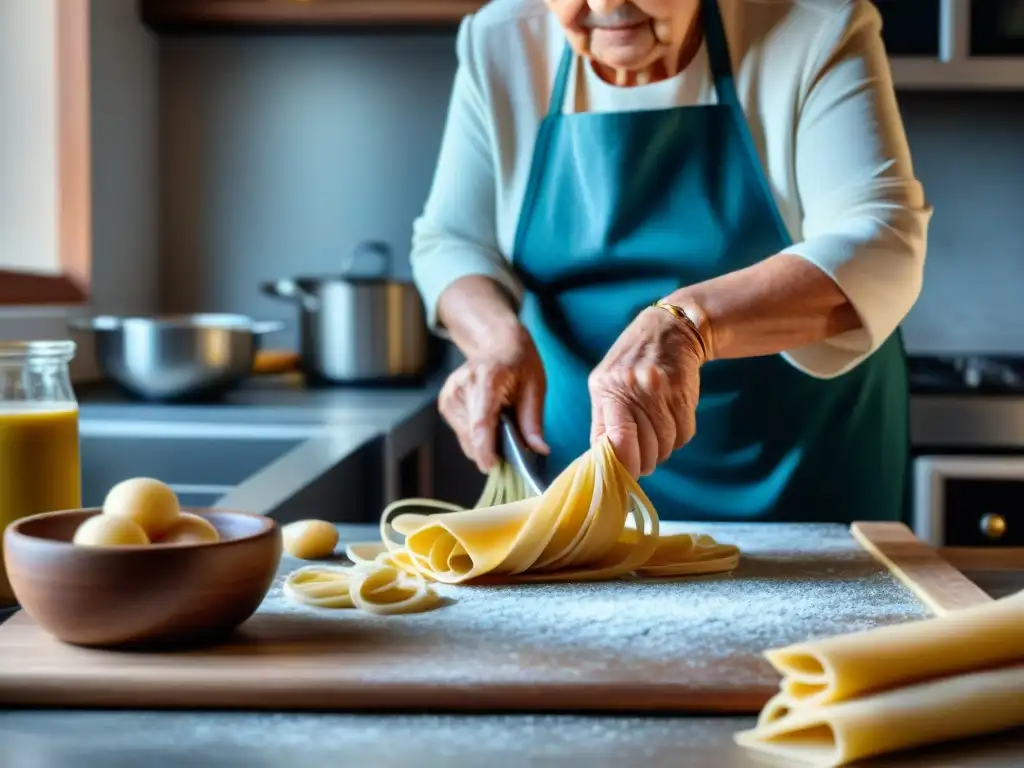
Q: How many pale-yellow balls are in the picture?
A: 4